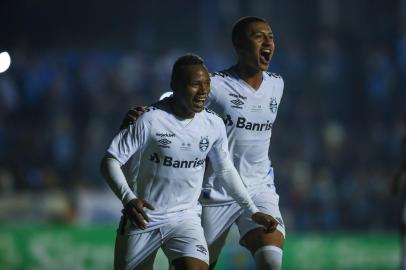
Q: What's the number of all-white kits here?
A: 2